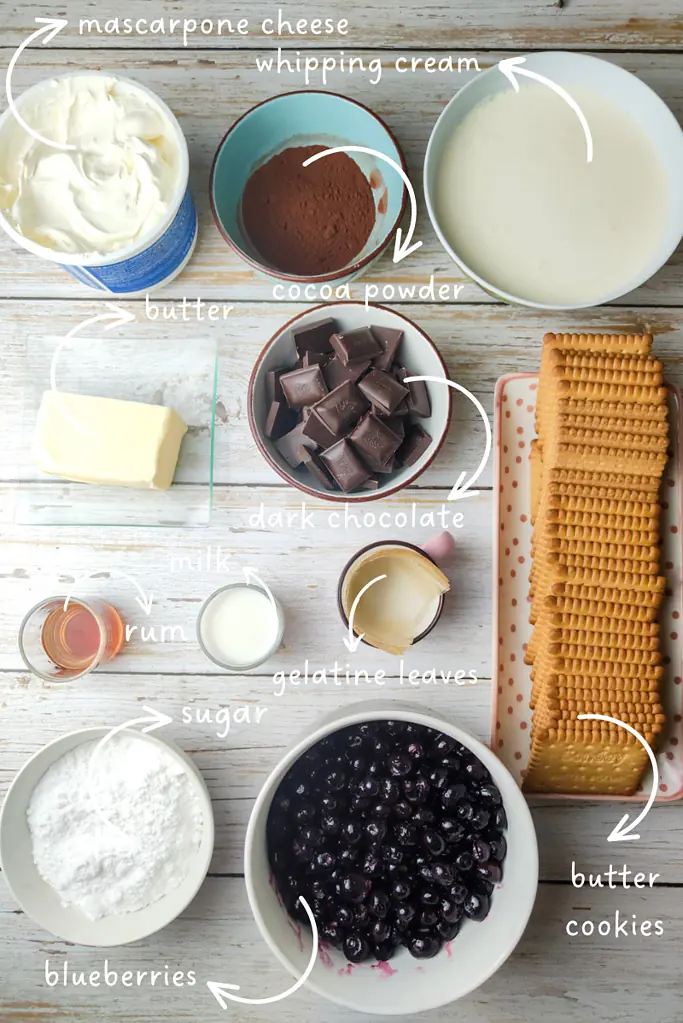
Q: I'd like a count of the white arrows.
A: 11